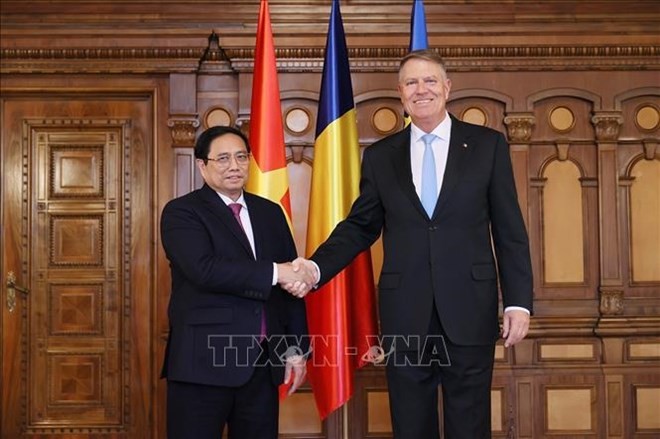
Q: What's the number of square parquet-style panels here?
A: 4